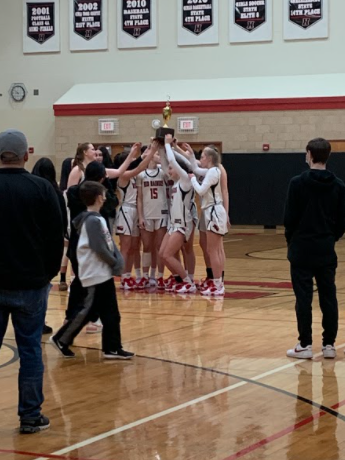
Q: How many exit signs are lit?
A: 2